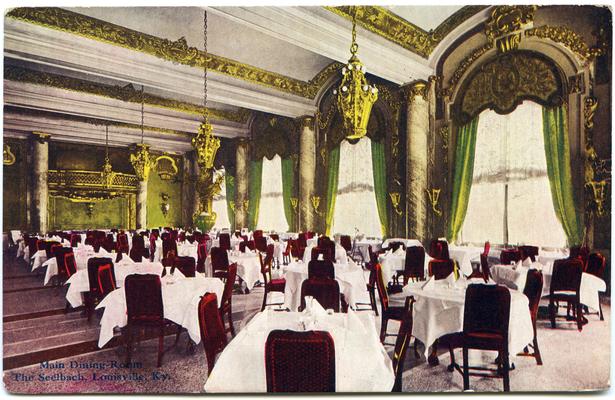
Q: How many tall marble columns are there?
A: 5